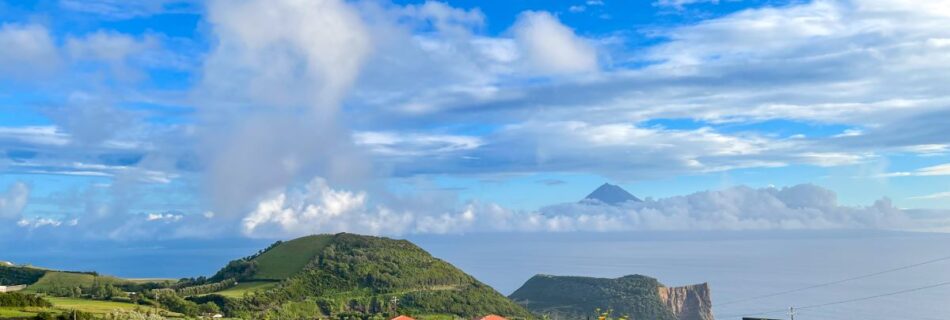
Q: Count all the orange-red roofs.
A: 2